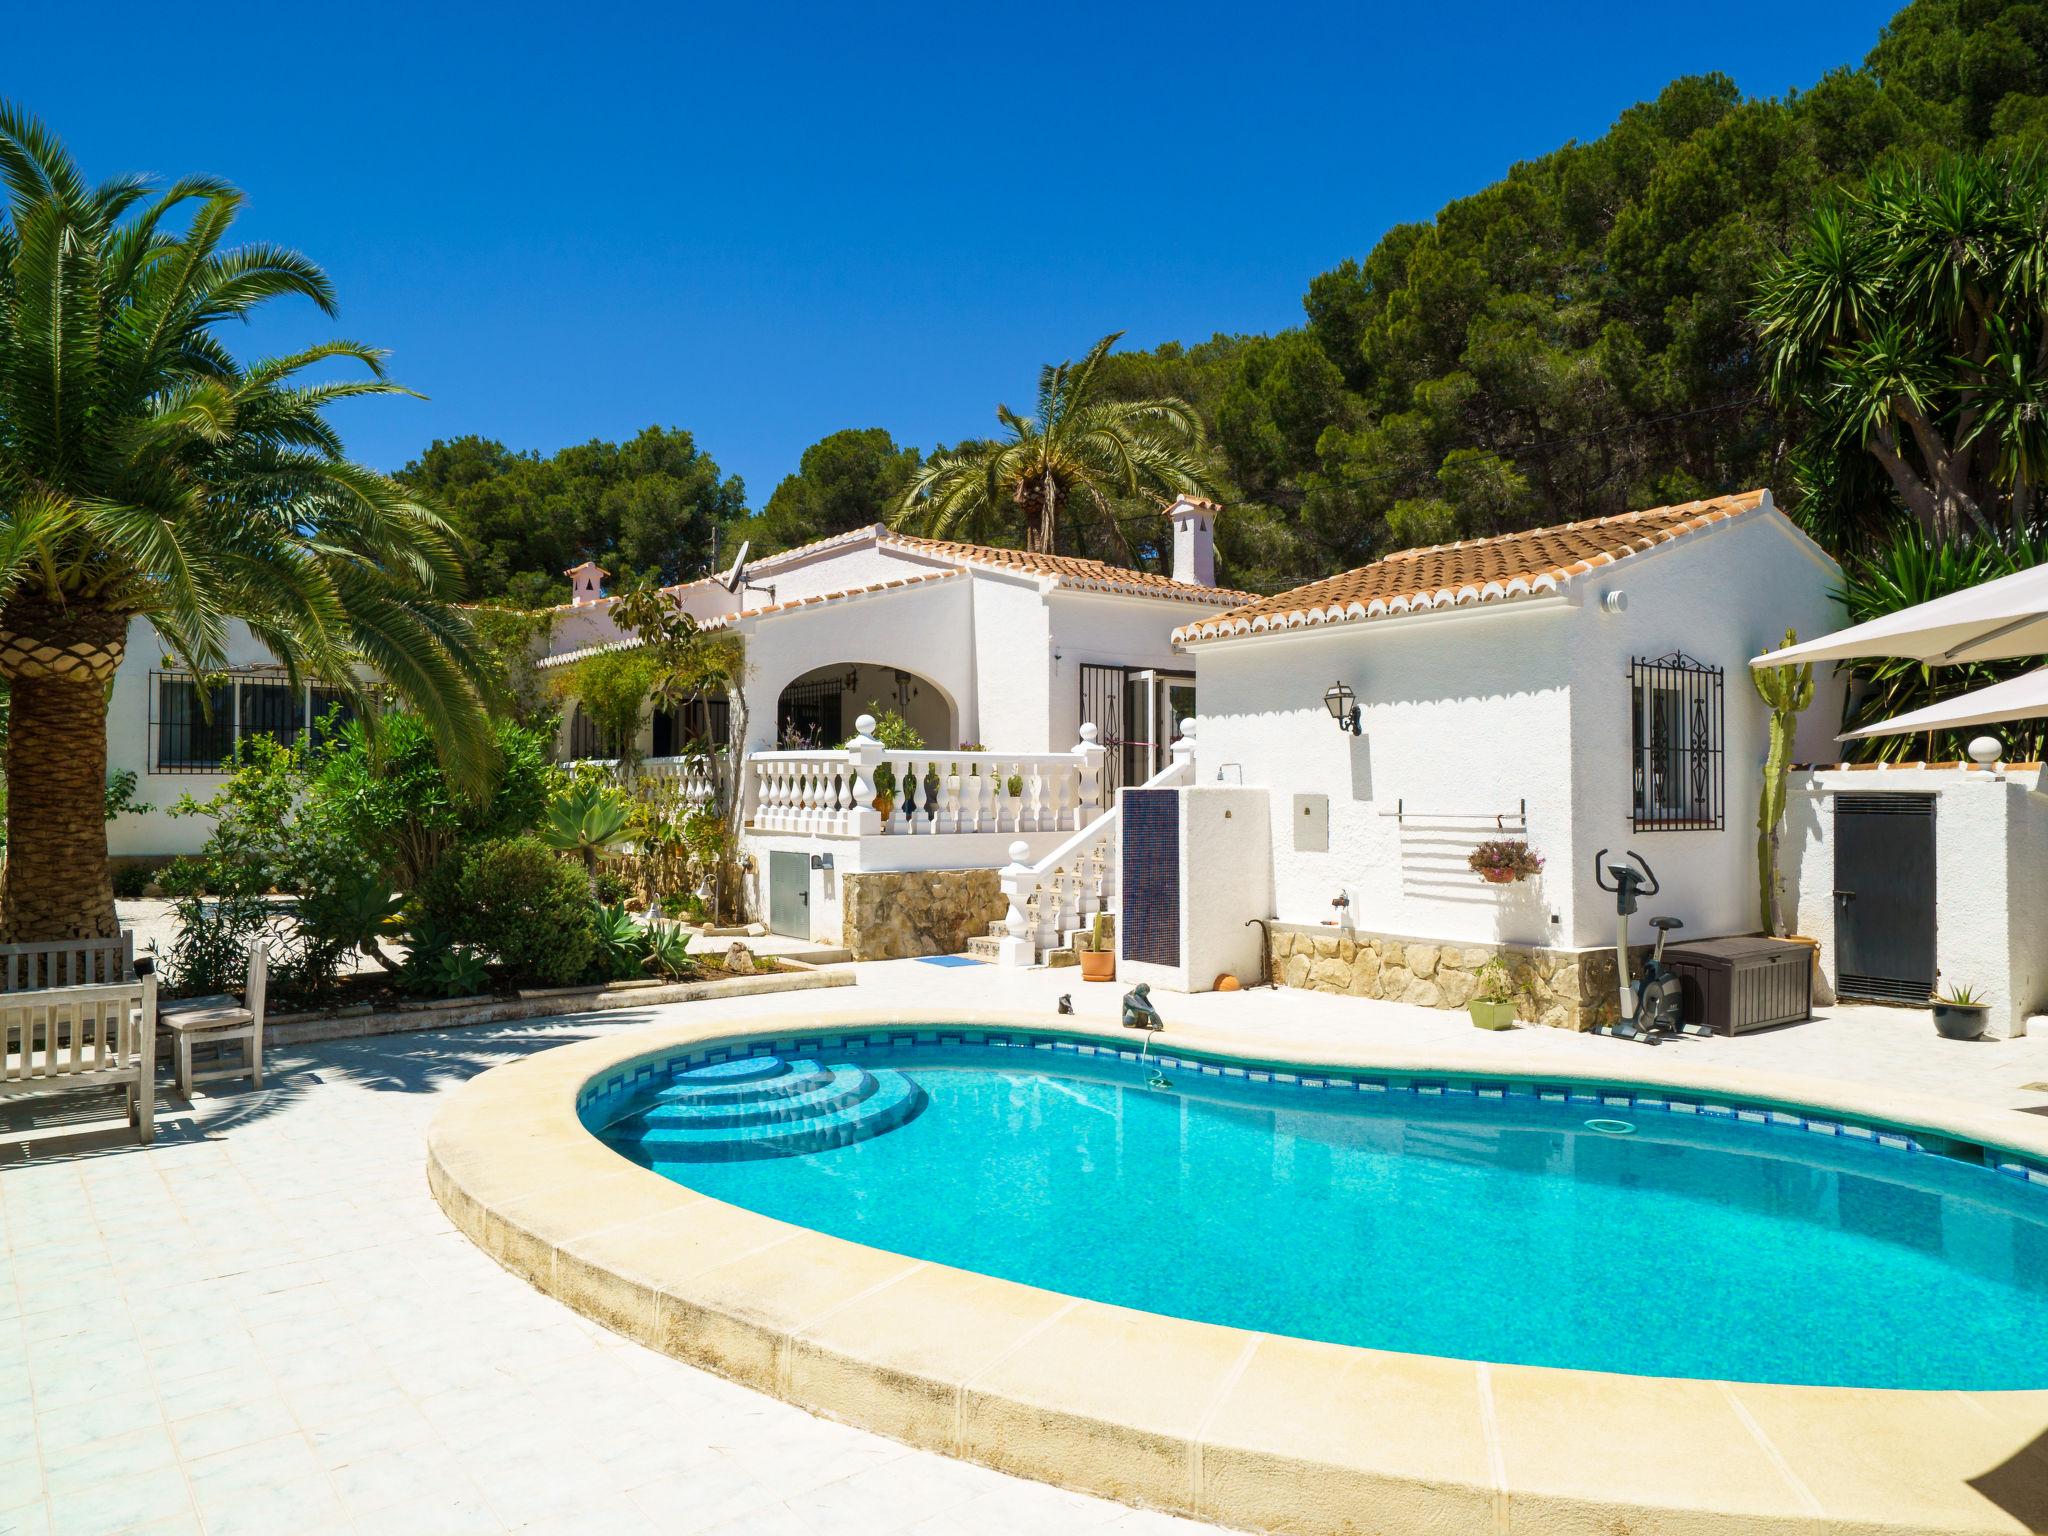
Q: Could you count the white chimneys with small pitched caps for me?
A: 2